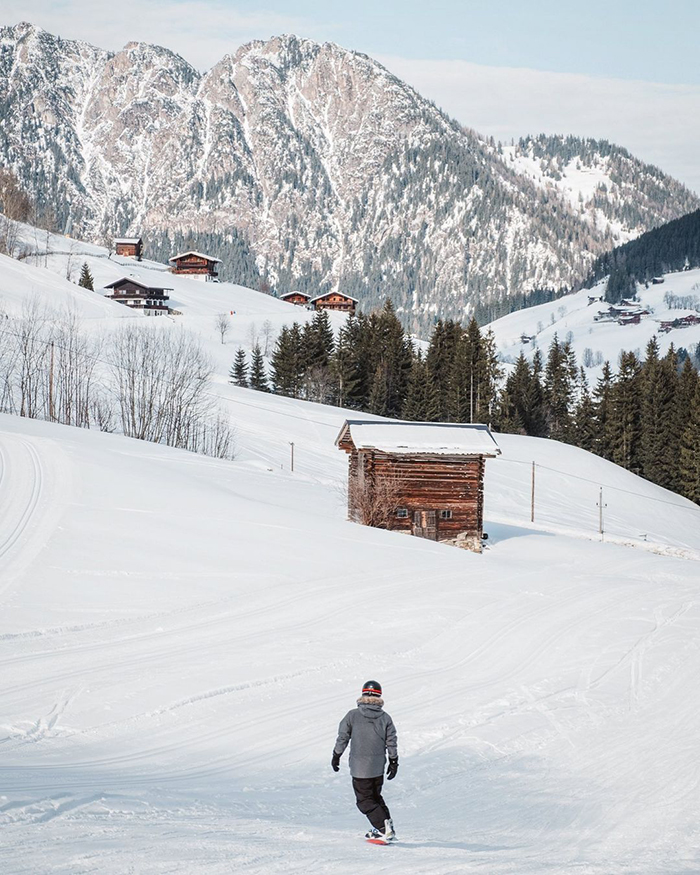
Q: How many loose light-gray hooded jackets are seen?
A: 1